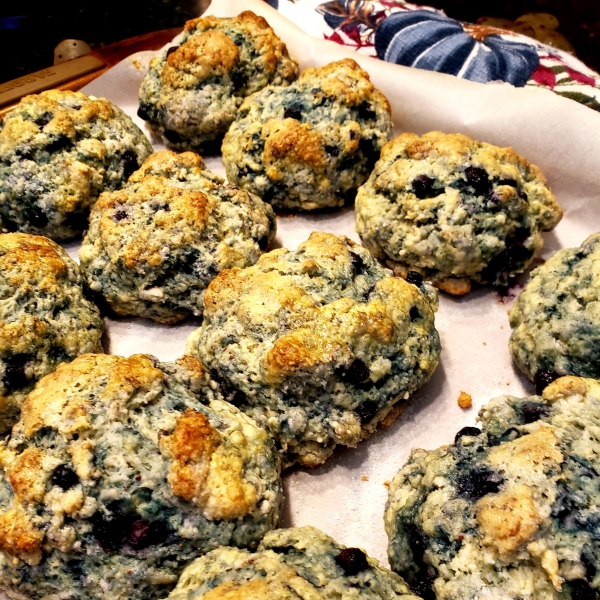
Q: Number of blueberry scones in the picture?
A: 11